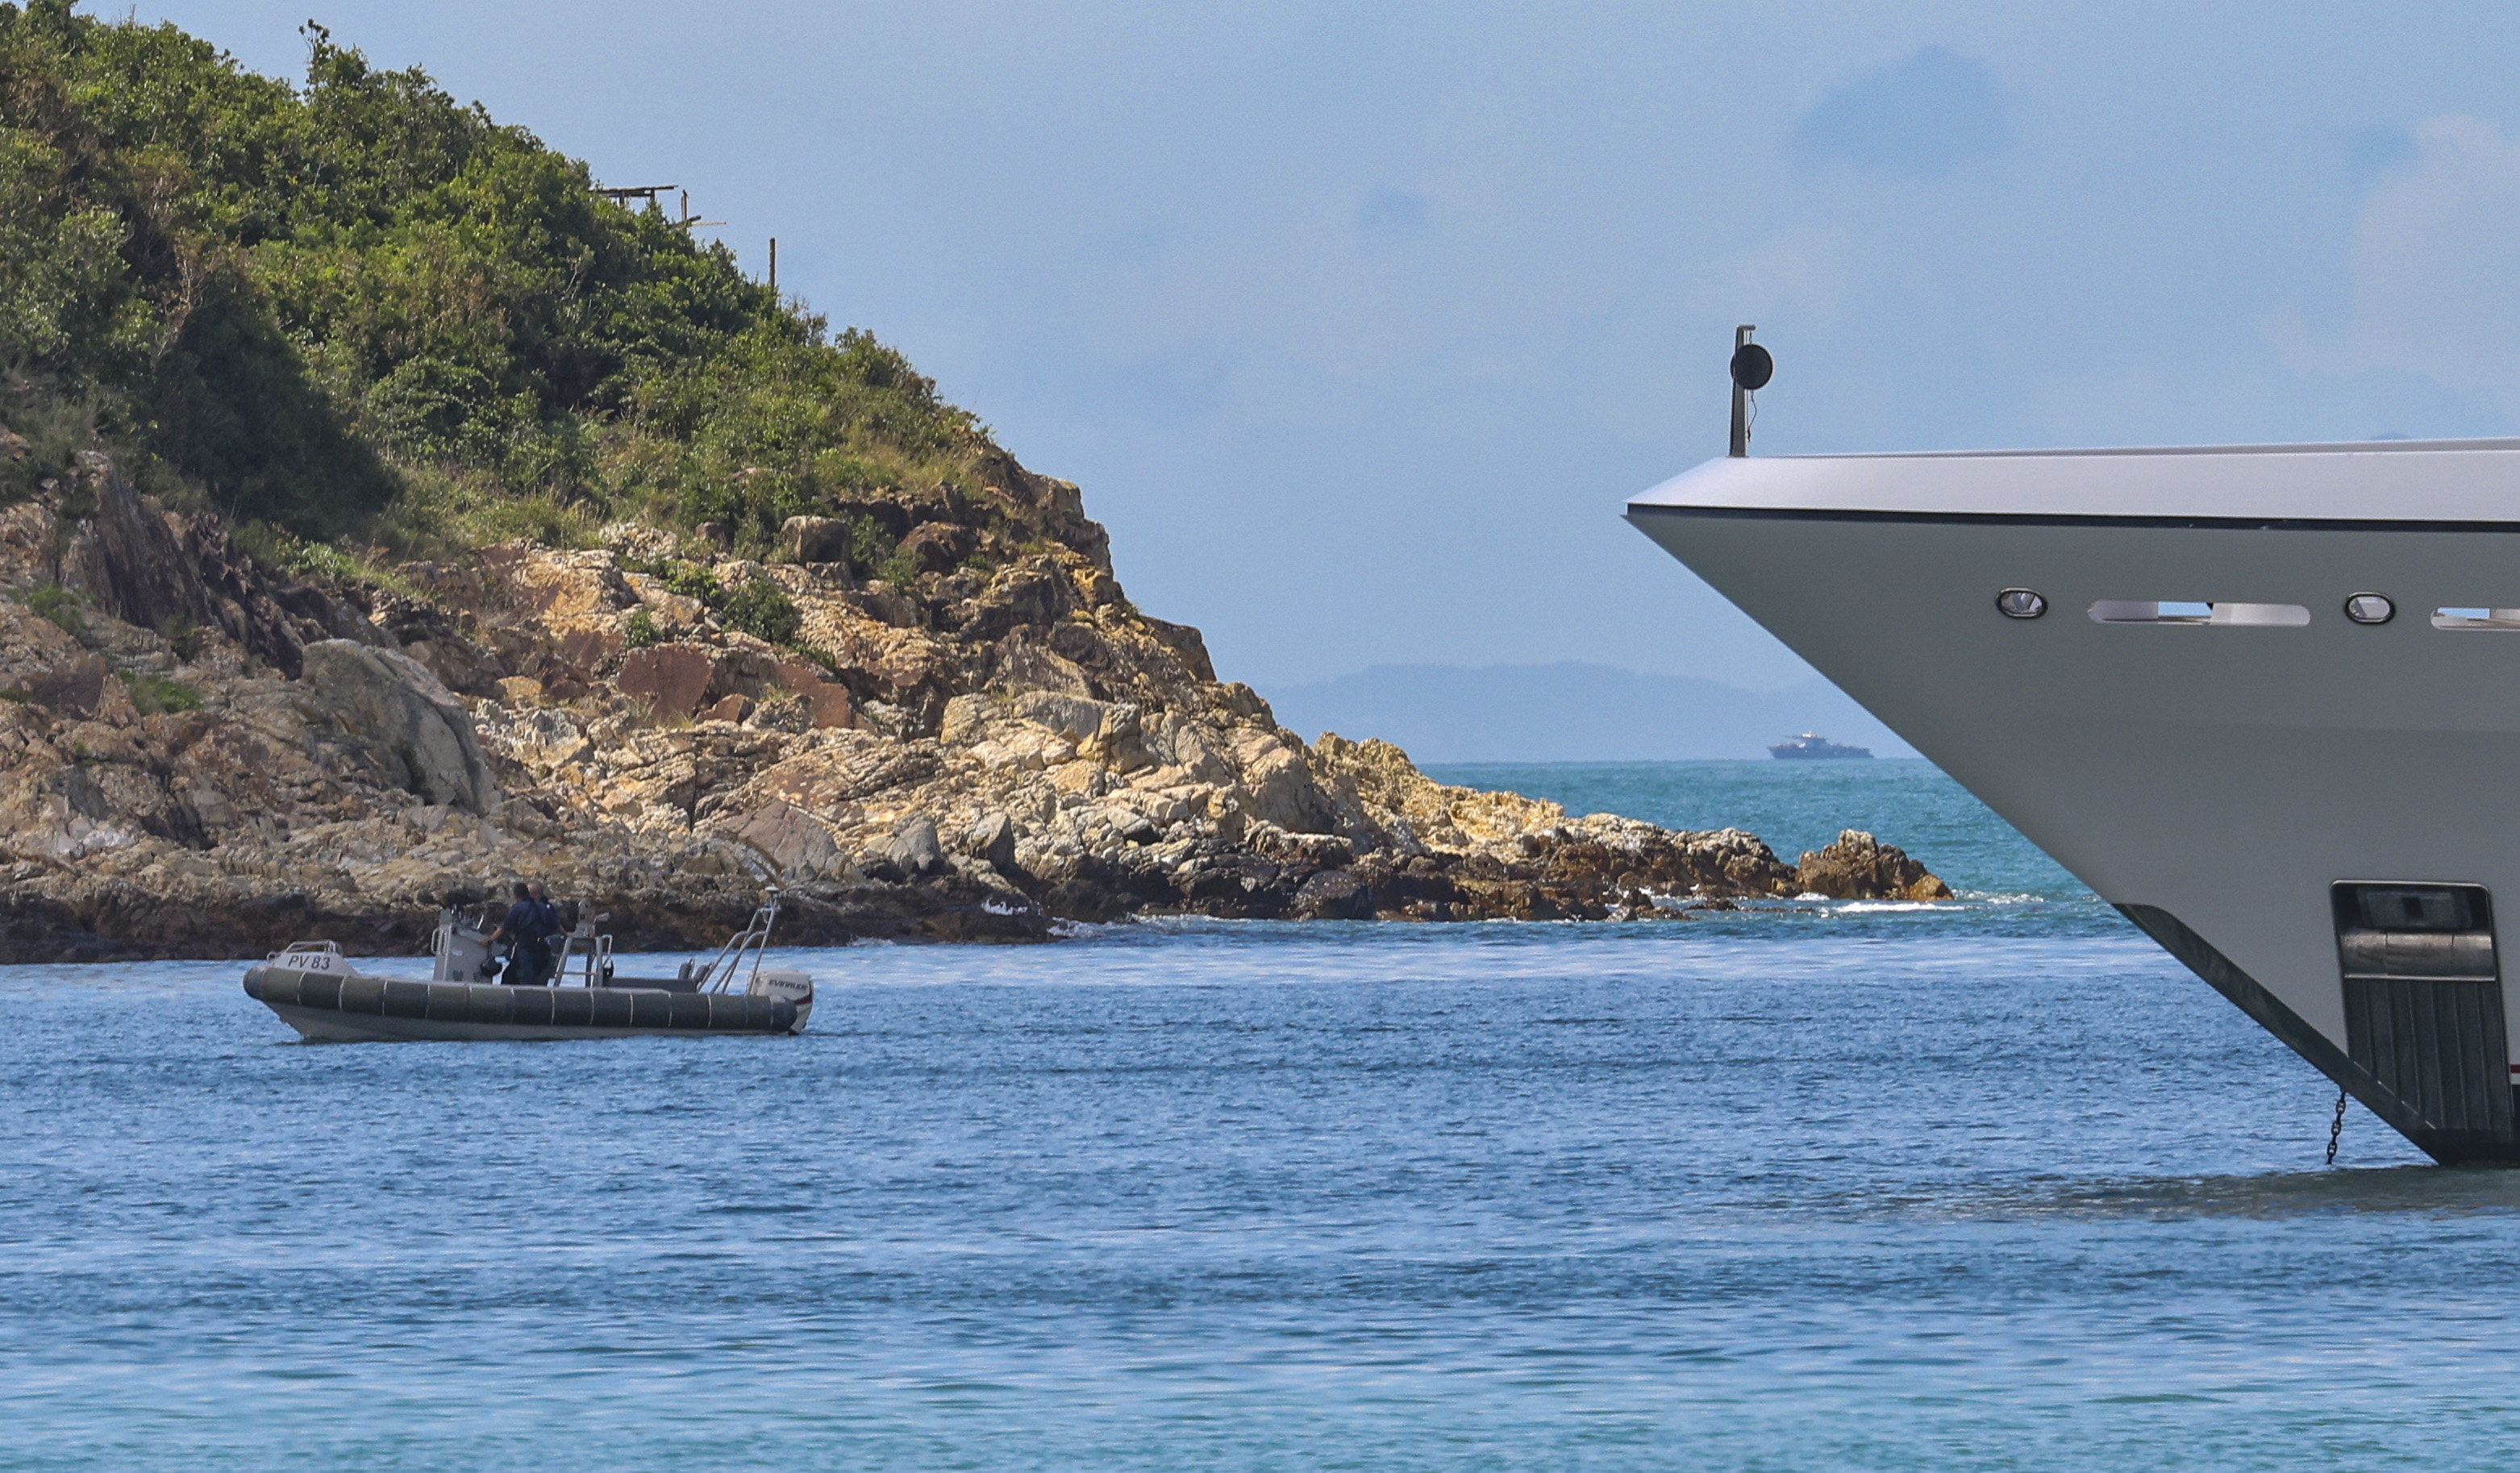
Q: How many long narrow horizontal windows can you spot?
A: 2